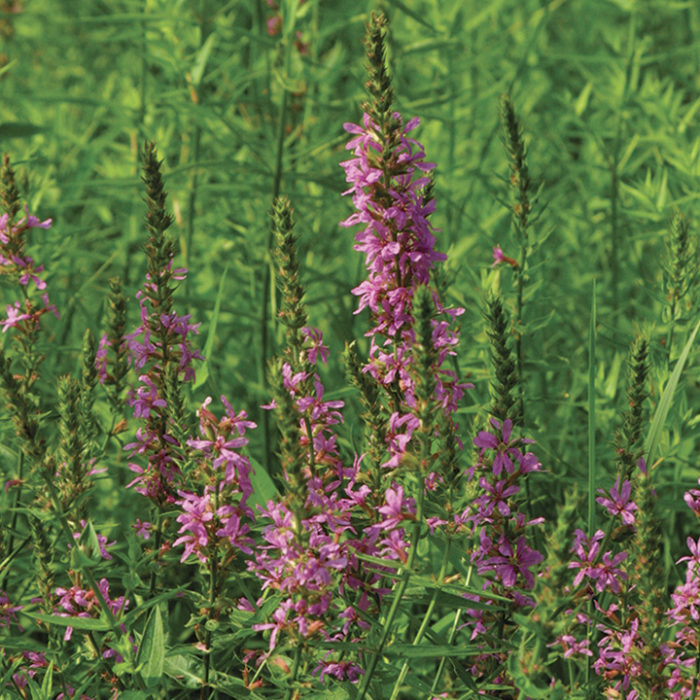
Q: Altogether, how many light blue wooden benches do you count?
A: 0